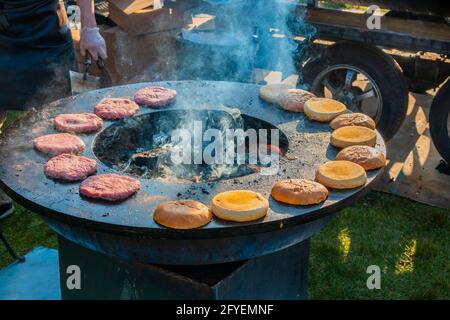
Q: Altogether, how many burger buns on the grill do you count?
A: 10